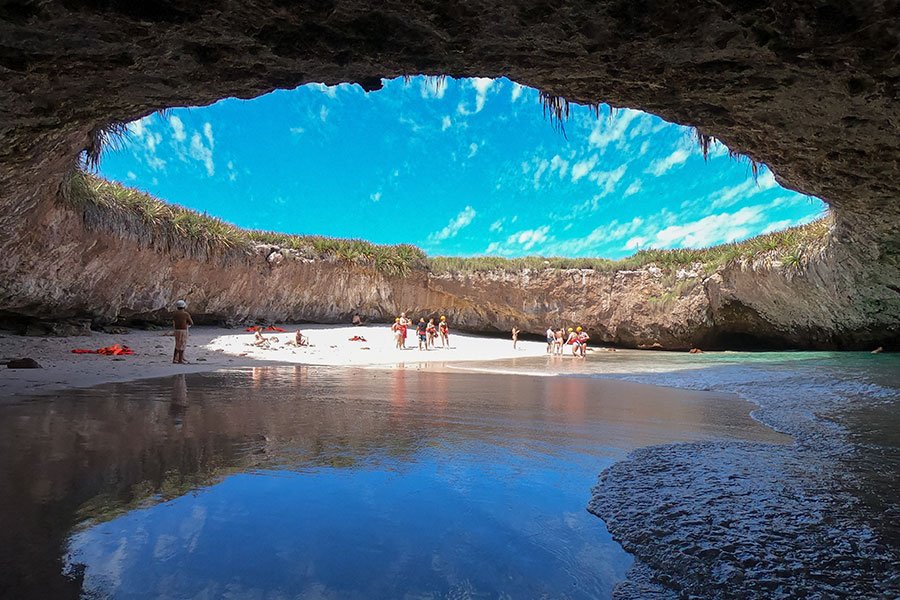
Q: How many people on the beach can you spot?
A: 14